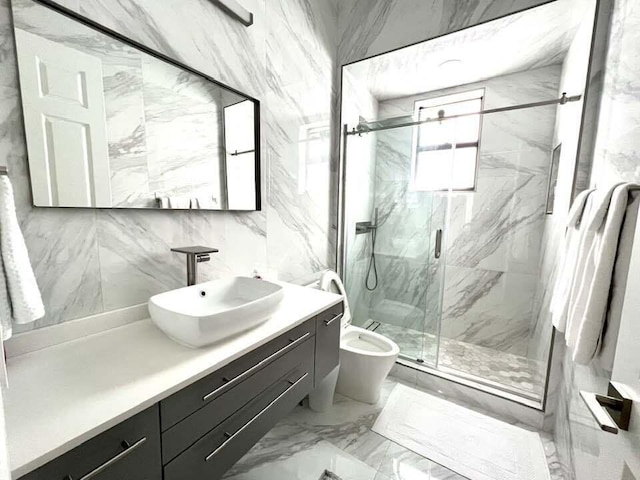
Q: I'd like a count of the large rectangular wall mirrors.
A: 1